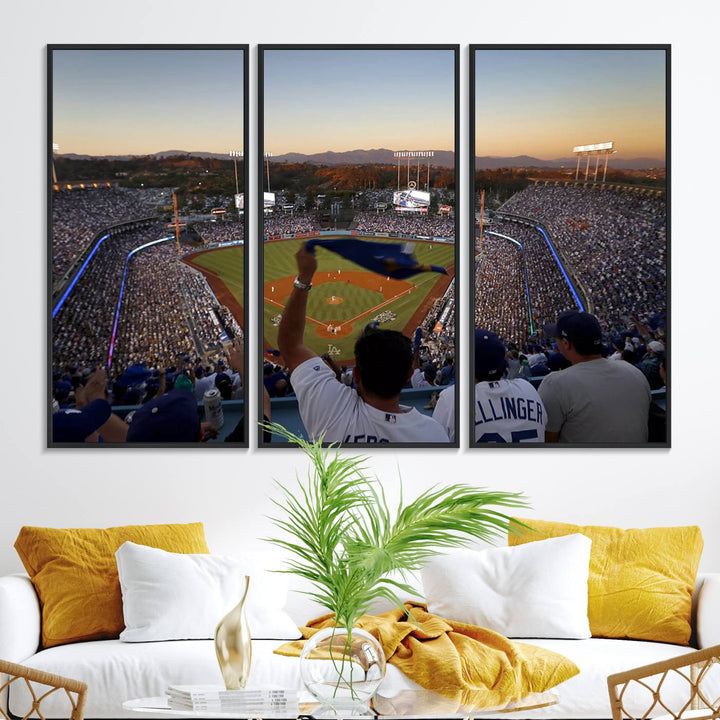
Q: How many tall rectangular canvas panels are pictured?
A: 3